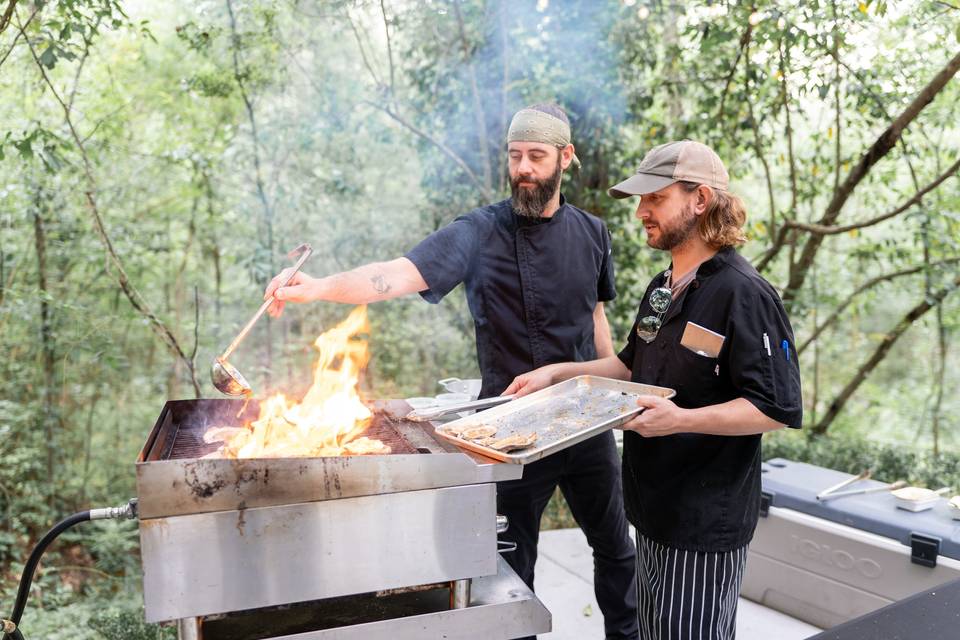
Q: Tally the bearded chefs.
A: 2